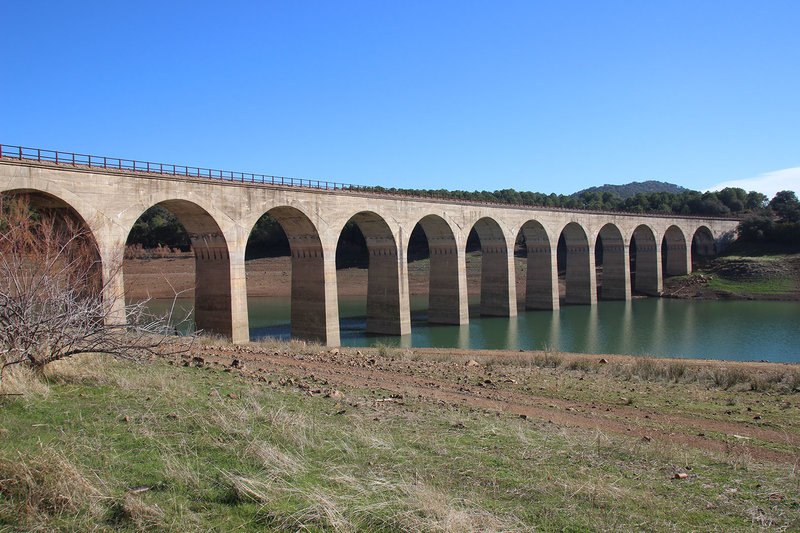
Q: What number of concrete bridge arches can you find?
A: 12